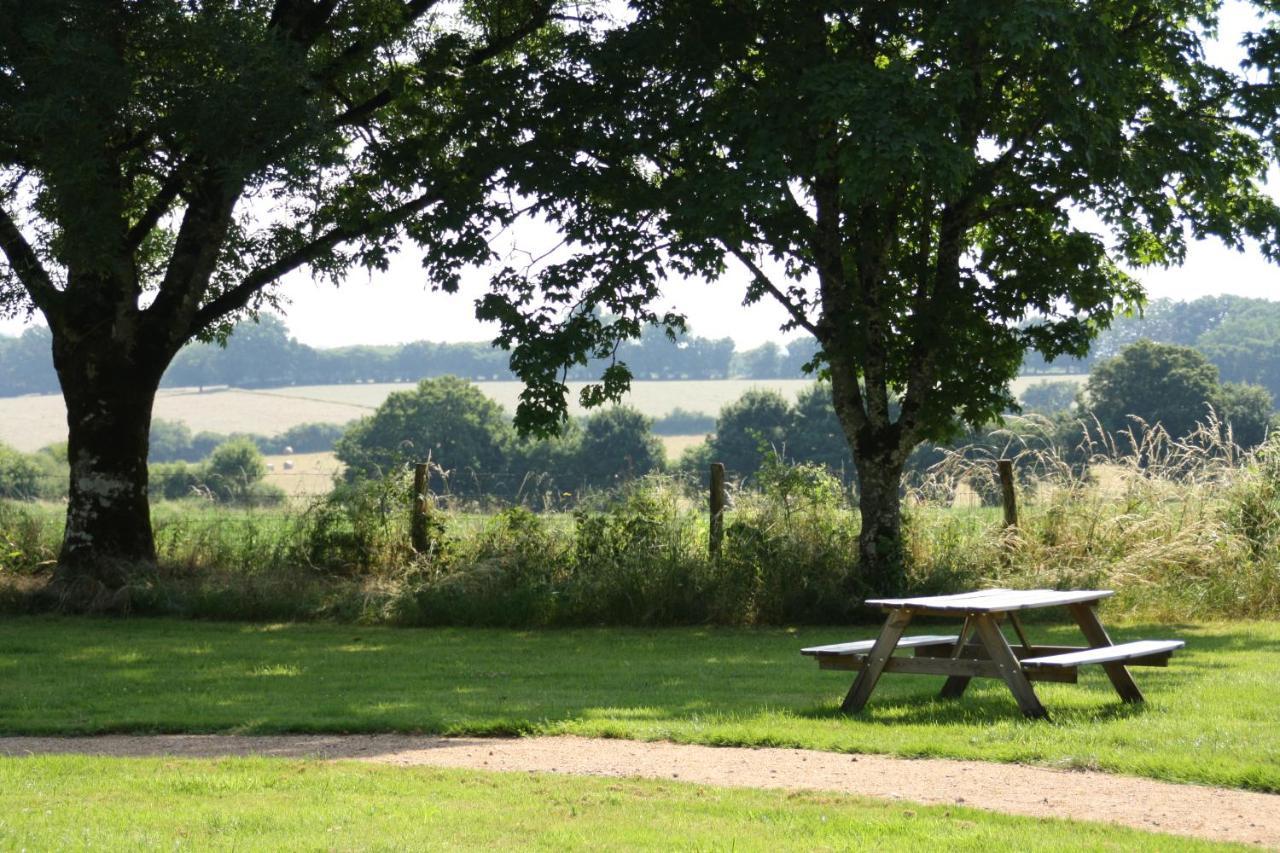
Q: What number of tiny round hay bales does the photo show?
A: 3